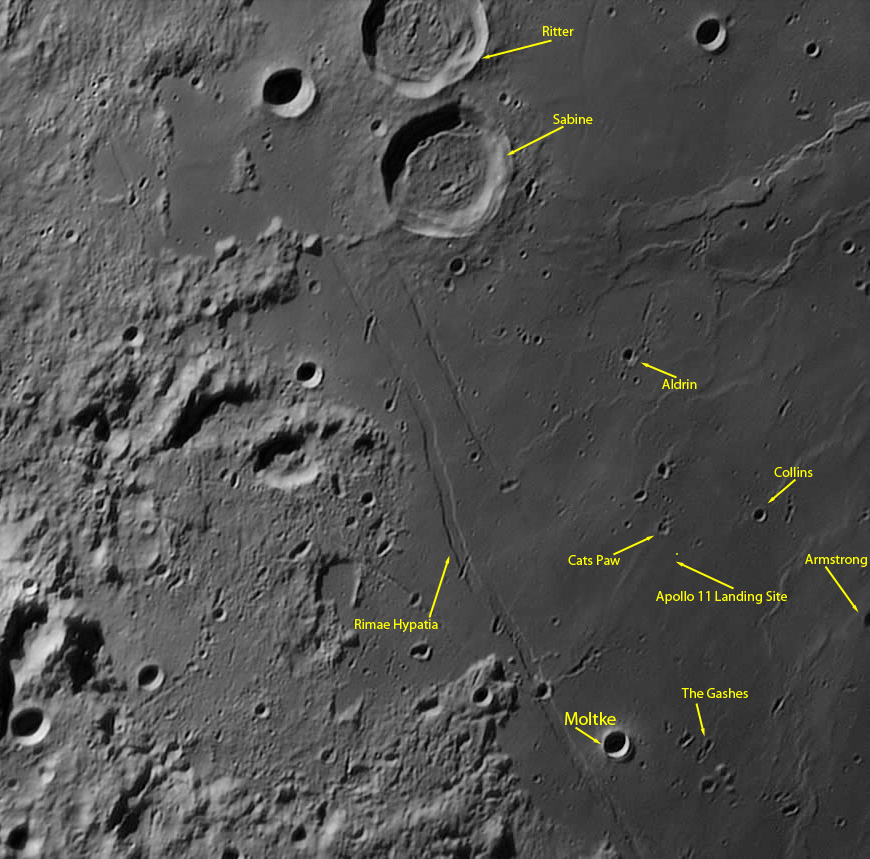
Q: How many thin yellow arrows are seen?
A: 10